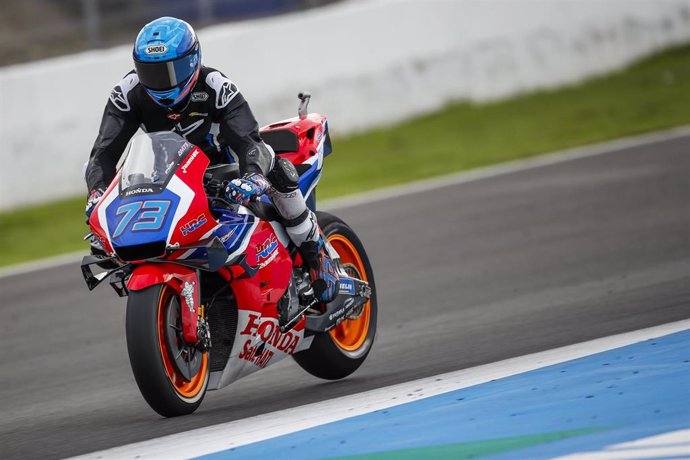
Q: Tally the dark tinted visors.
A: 1